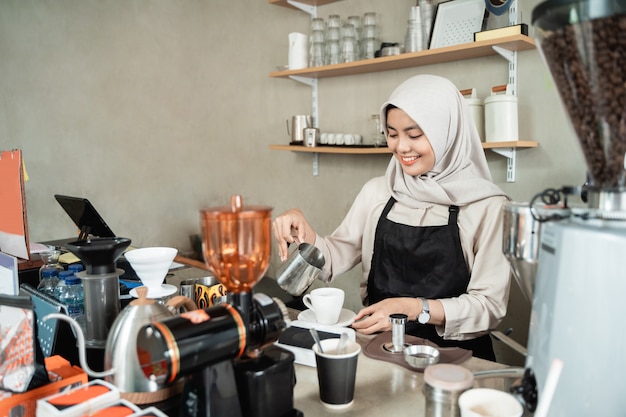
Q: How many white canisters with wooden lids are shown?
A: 2